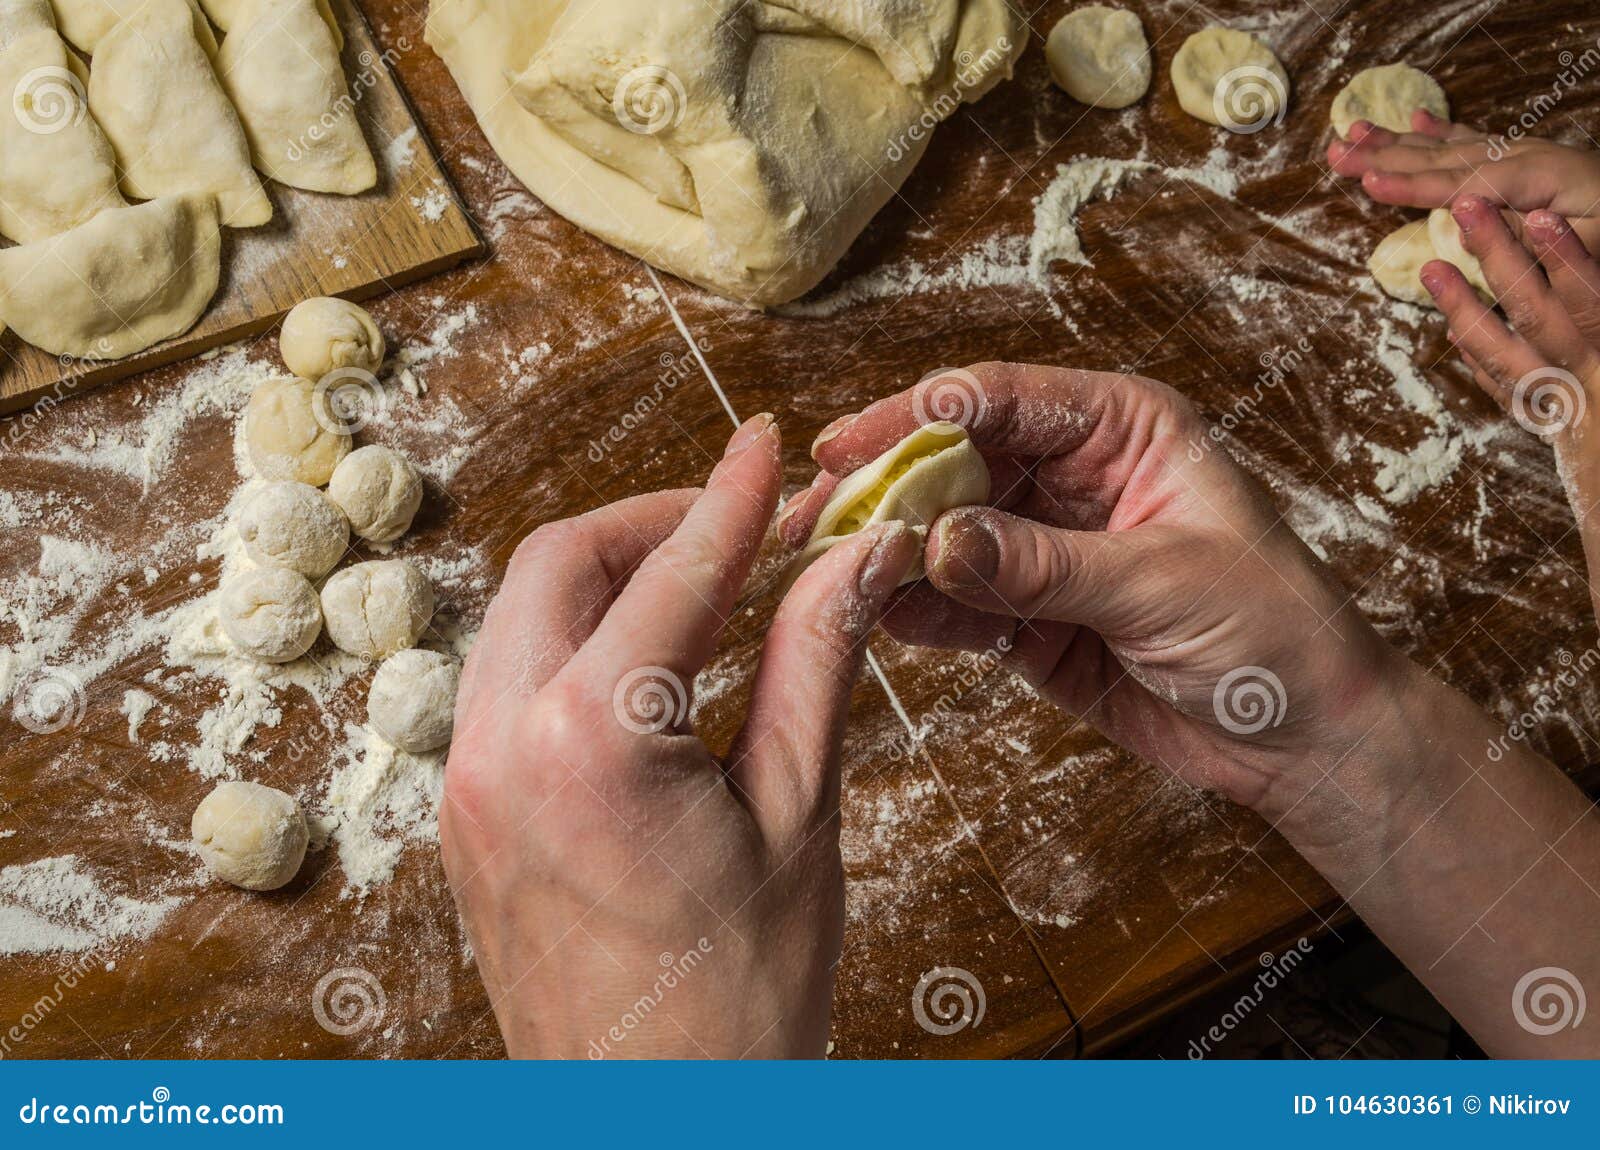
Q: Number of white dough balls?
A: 8